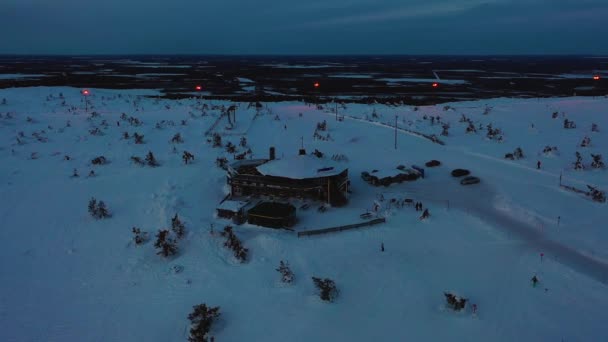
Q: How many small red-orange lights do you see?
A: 5